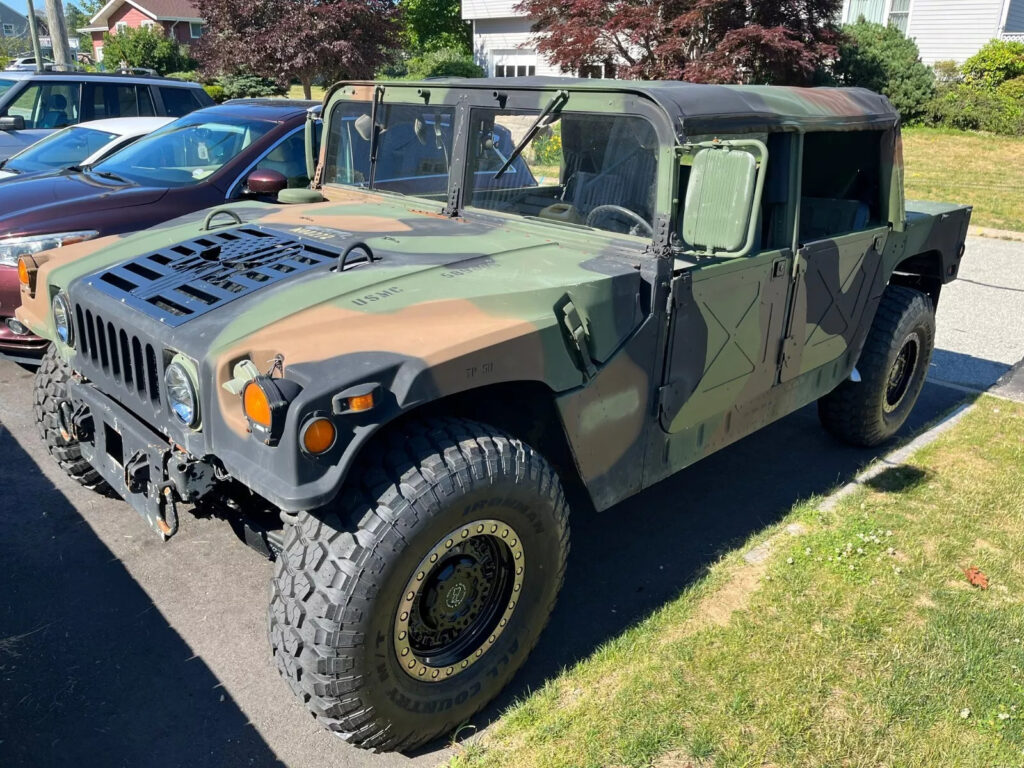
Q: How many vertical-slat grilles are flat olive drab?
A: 0